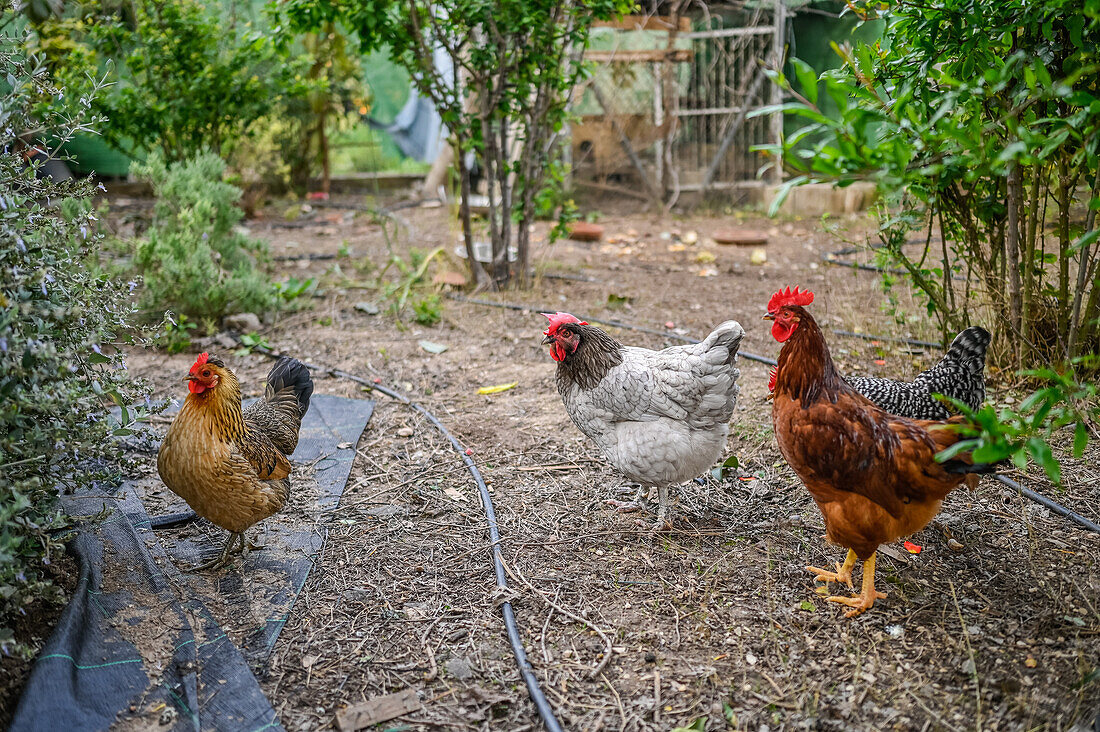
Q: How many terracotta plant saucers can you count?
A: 2